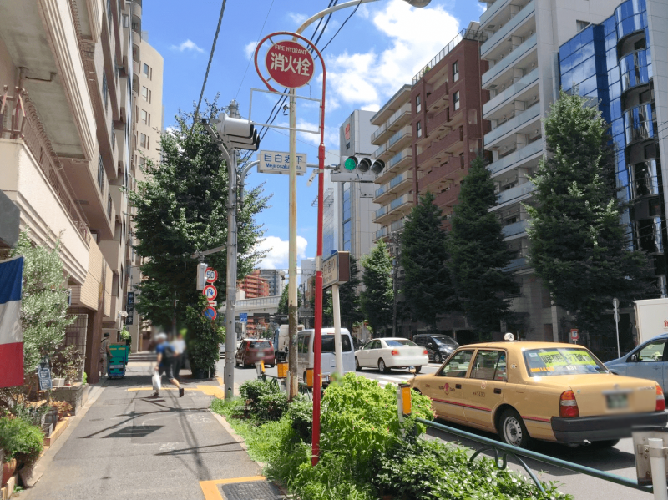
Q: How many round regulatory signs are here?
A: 3